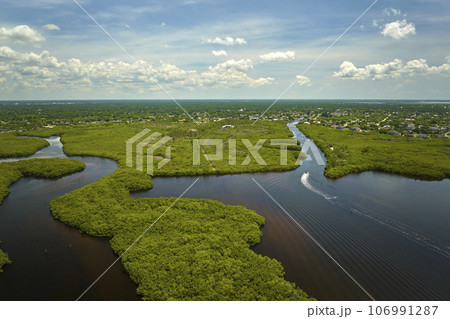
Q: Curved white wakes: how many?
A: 1